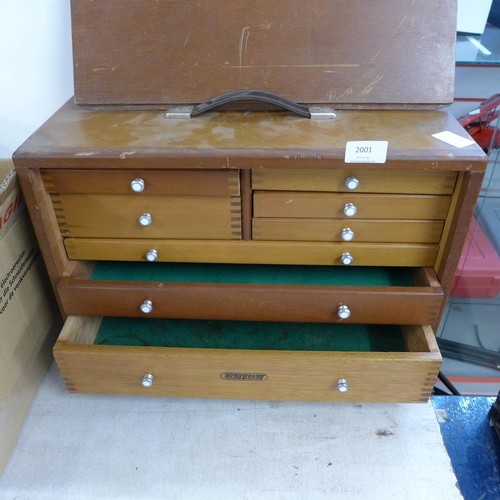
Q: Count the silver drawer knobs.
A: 11